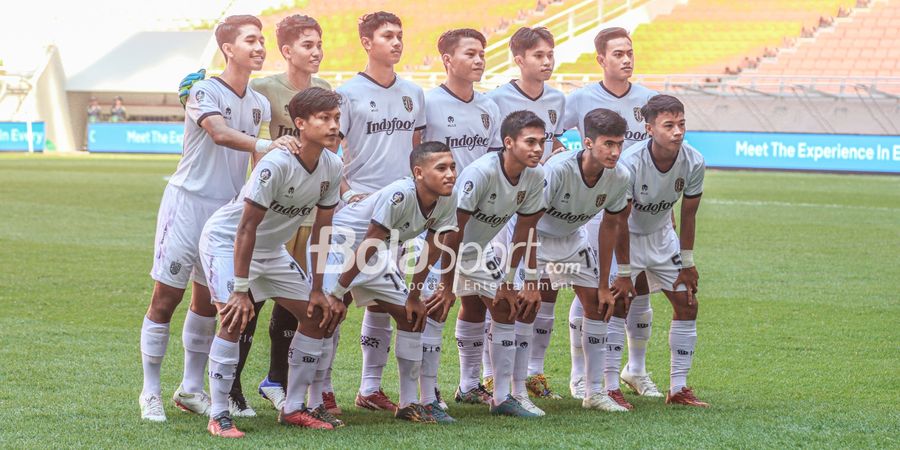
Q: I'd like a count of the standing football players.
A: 6